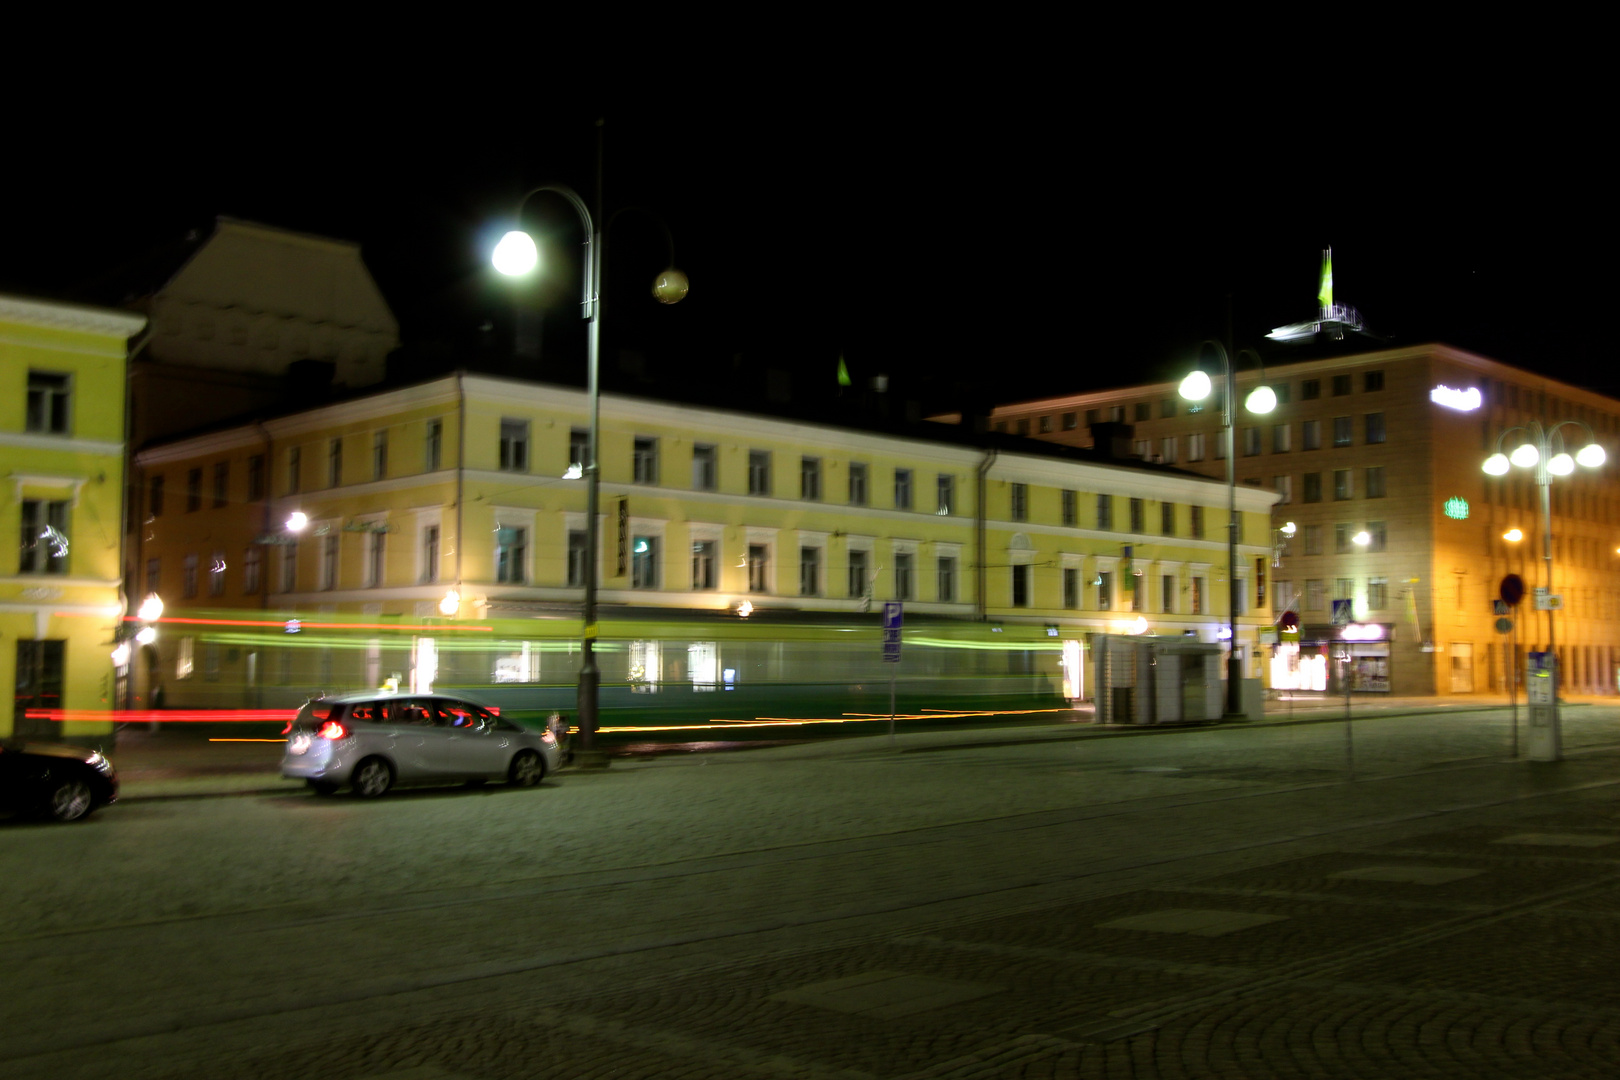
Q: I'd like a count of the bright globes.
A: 7